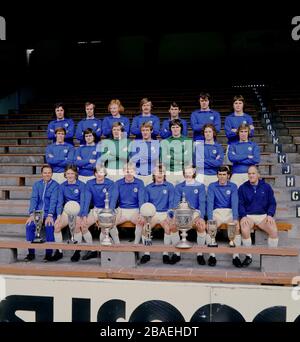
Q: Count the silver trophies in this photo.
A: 7